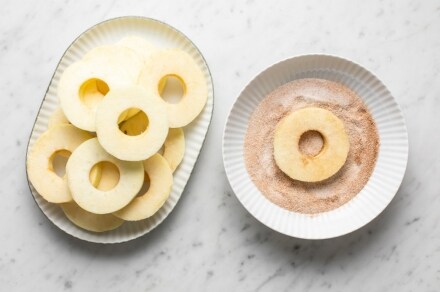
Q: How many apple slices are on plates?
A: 12